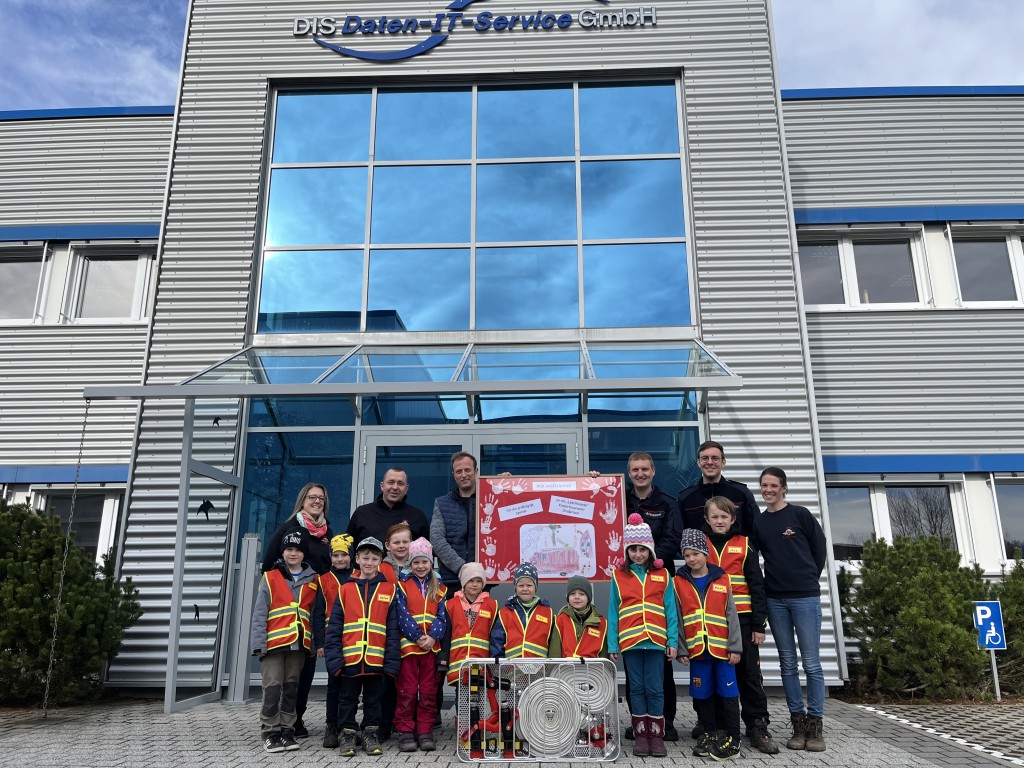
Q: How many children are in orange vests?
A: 11